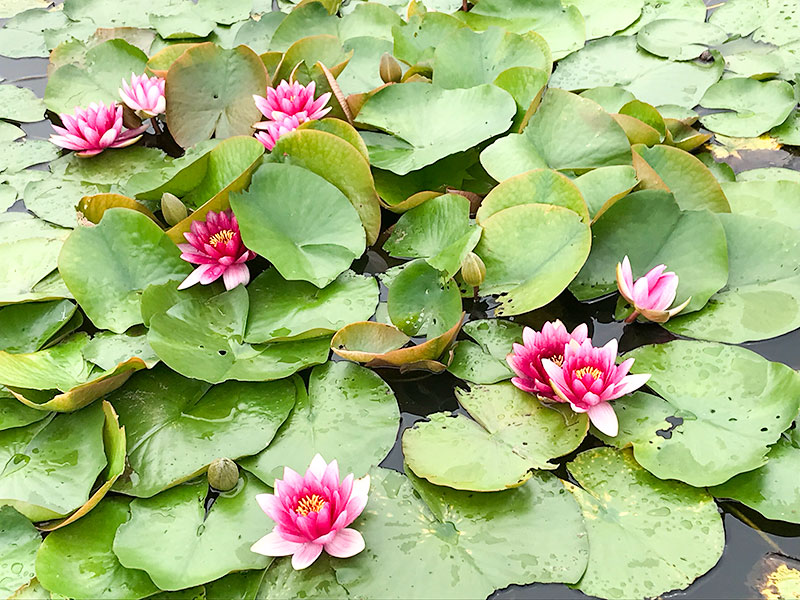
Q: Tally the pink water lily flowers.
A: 9